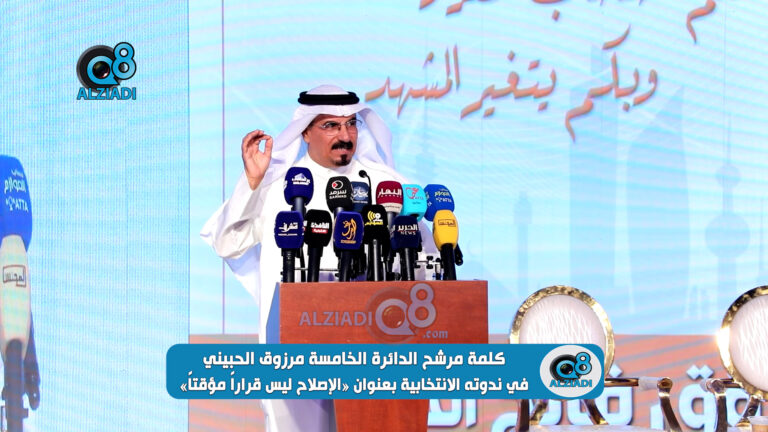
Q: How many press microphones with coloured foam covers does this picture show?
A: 12